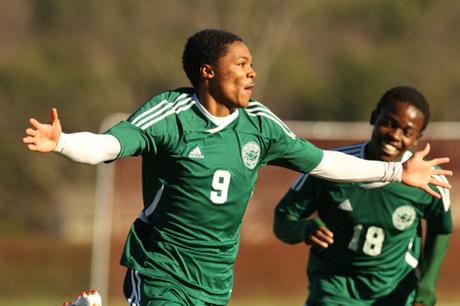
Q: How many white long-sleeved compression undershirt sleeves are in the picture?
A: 2